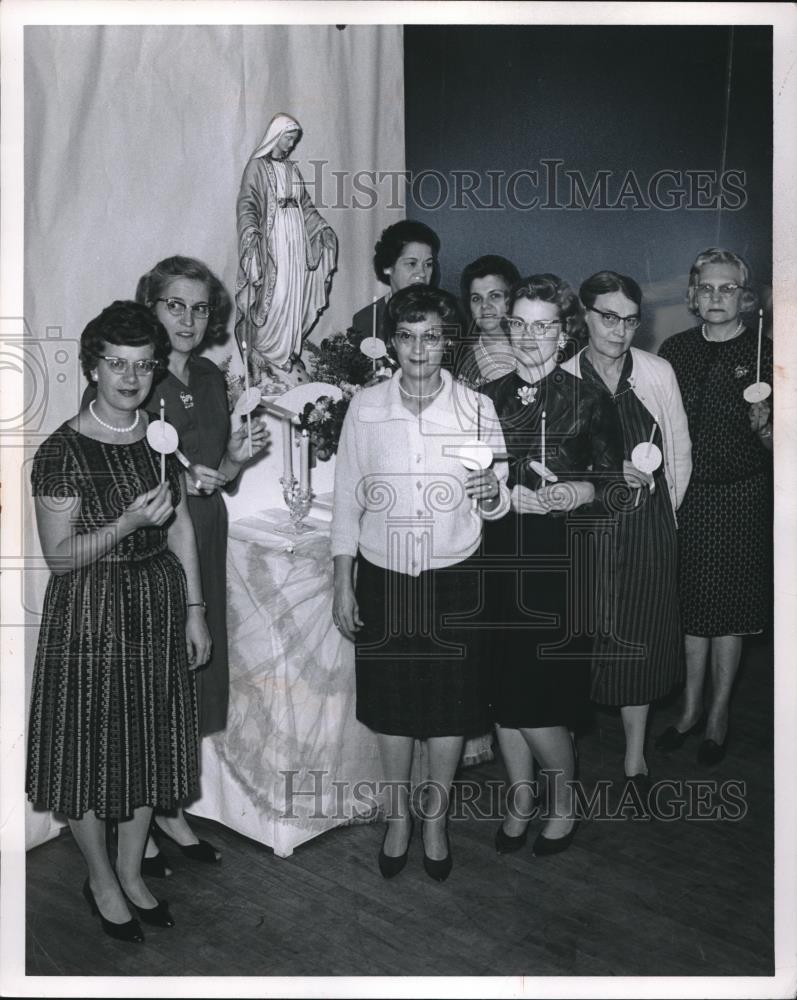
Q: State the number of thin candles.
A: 7